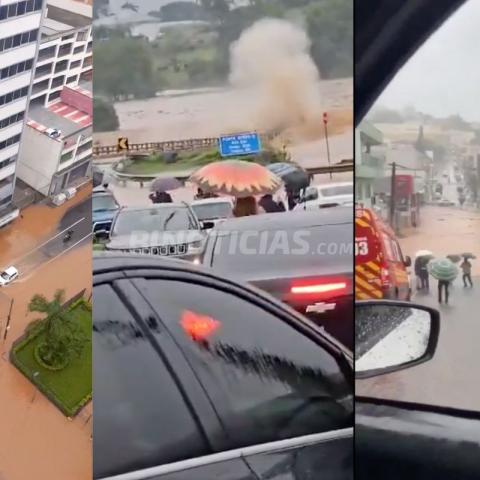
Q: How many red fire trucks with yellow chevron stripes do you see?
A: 1